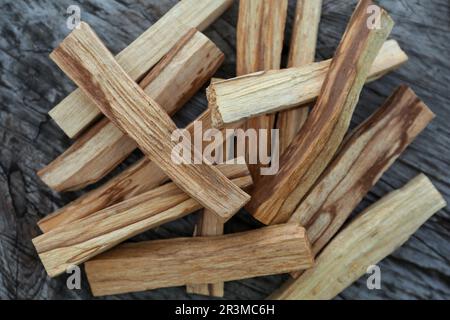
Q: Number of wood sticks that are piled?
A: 13